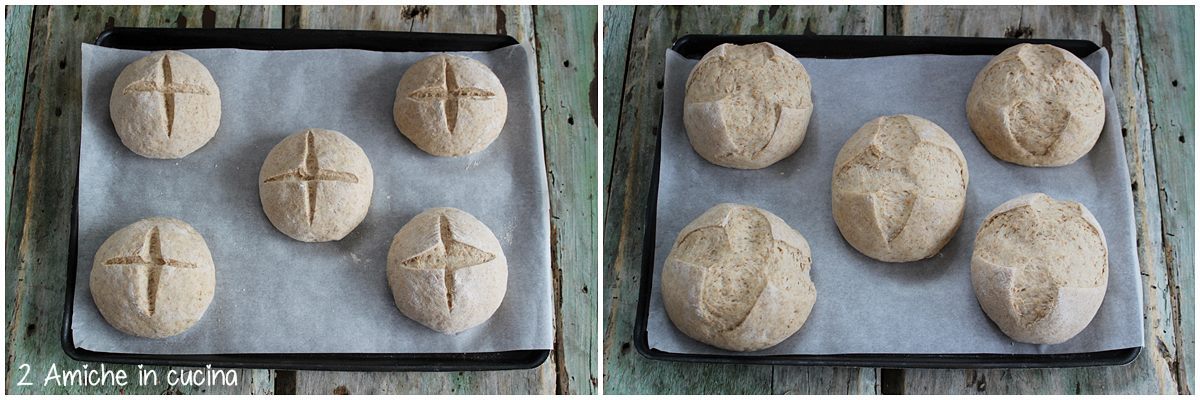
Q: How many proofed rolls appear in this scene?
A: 5